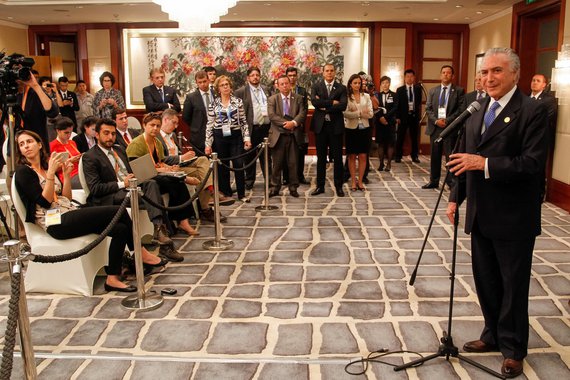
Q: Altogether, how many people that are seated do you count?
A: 7